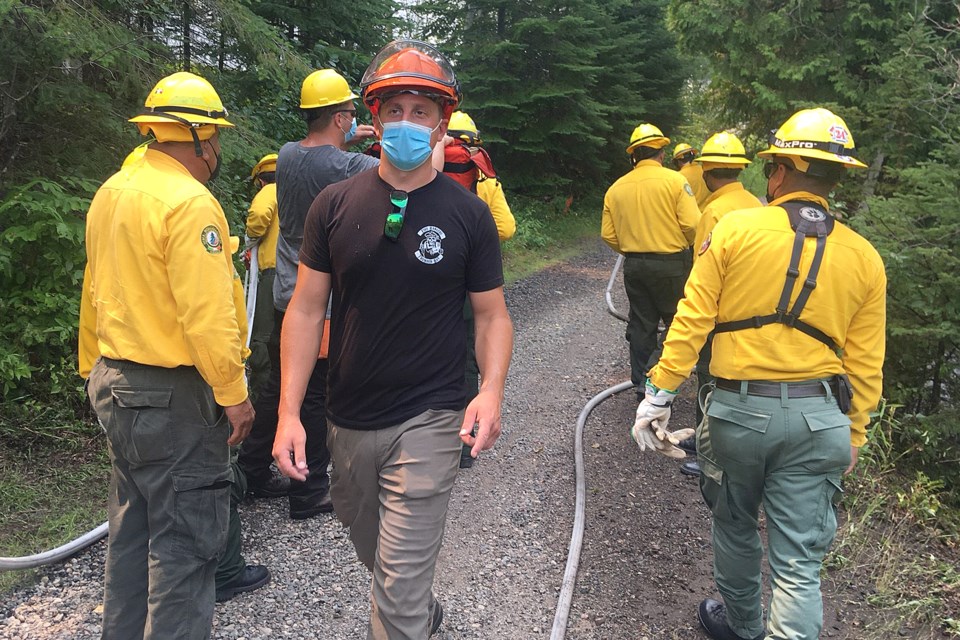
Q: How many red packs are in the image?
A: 1